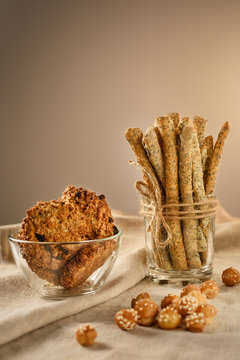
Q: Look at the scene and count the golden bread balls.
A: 12